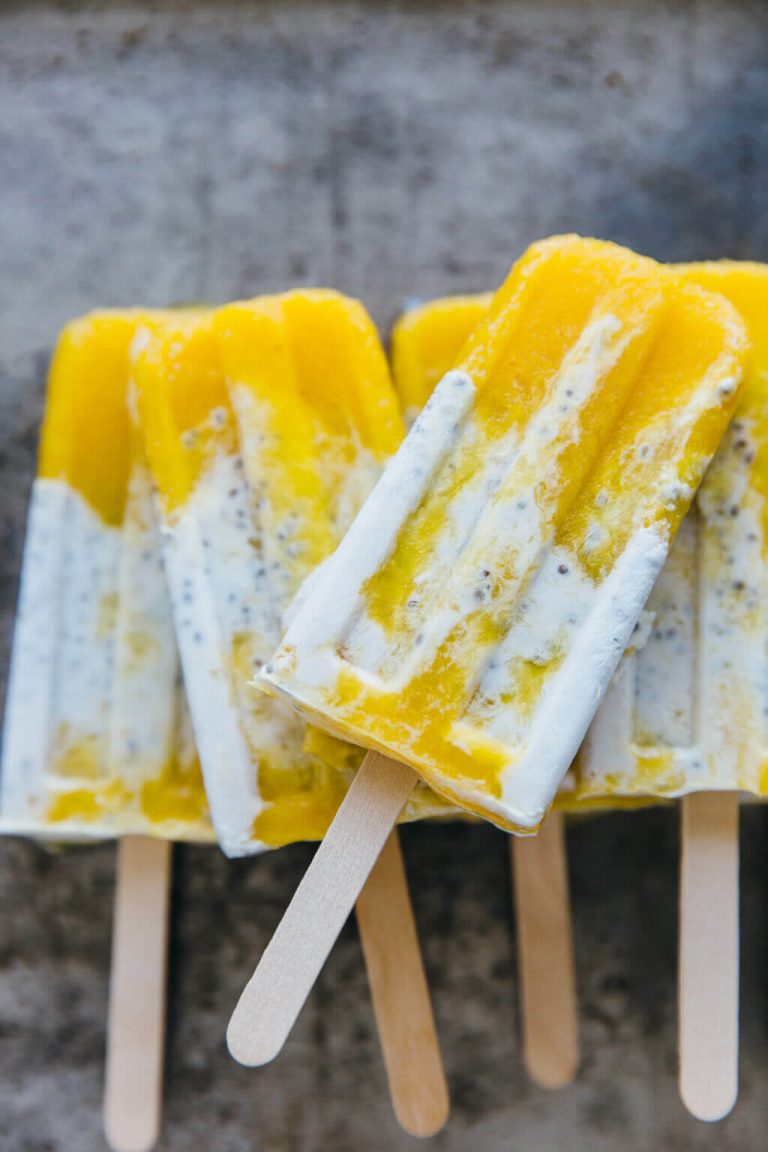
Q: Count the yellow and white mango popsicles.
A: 5